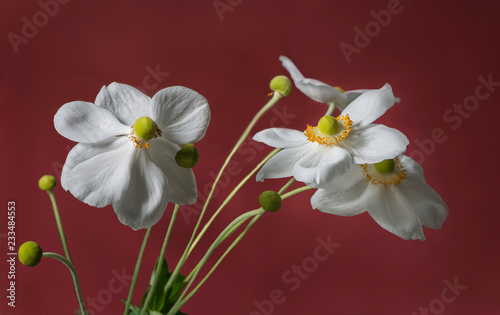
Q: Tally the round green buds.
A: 5